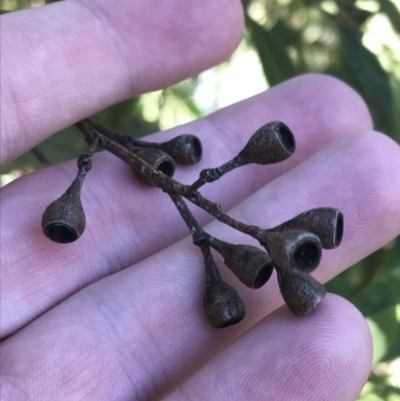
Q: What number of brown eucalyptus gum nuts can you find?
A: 9